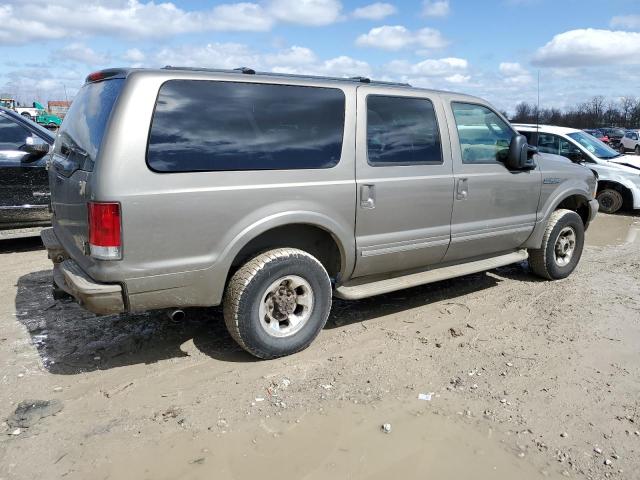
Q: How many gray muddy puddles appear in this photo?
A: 2